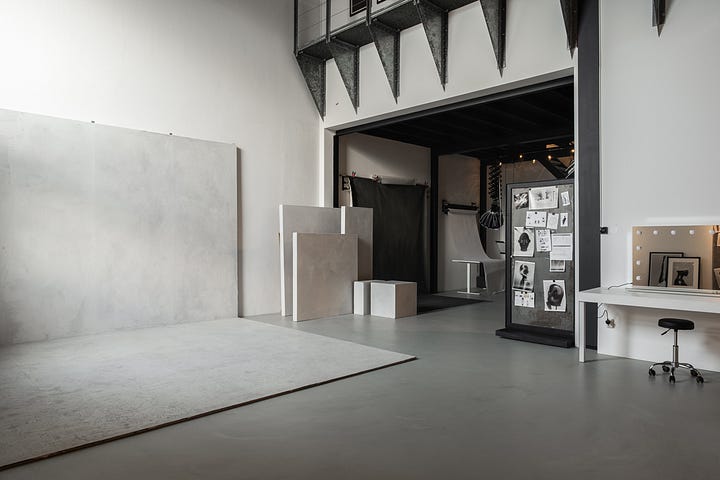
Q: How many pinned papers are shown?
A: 13